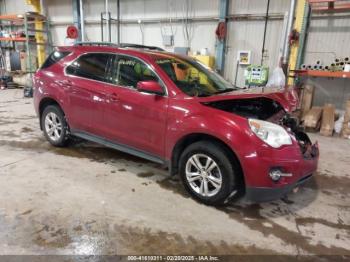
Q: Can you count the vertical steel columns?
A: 4